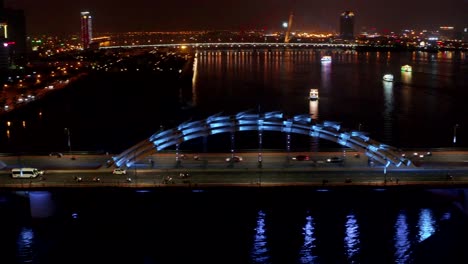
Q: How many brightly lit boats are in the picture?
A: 4